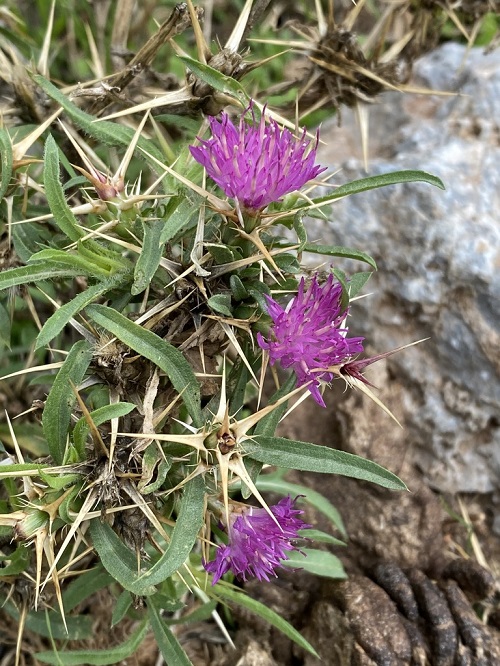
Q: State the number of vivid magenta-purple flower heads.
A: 3